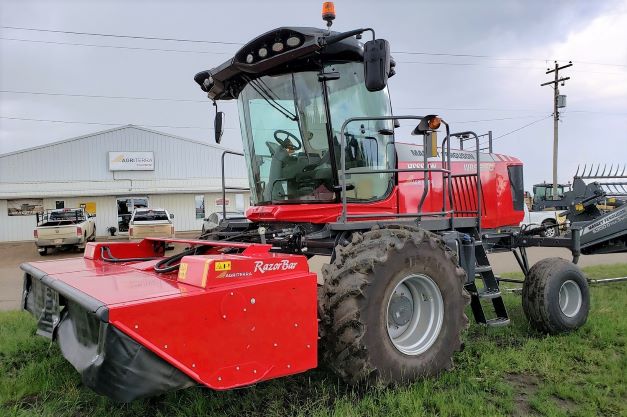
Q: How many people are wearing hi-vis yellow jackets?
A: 0